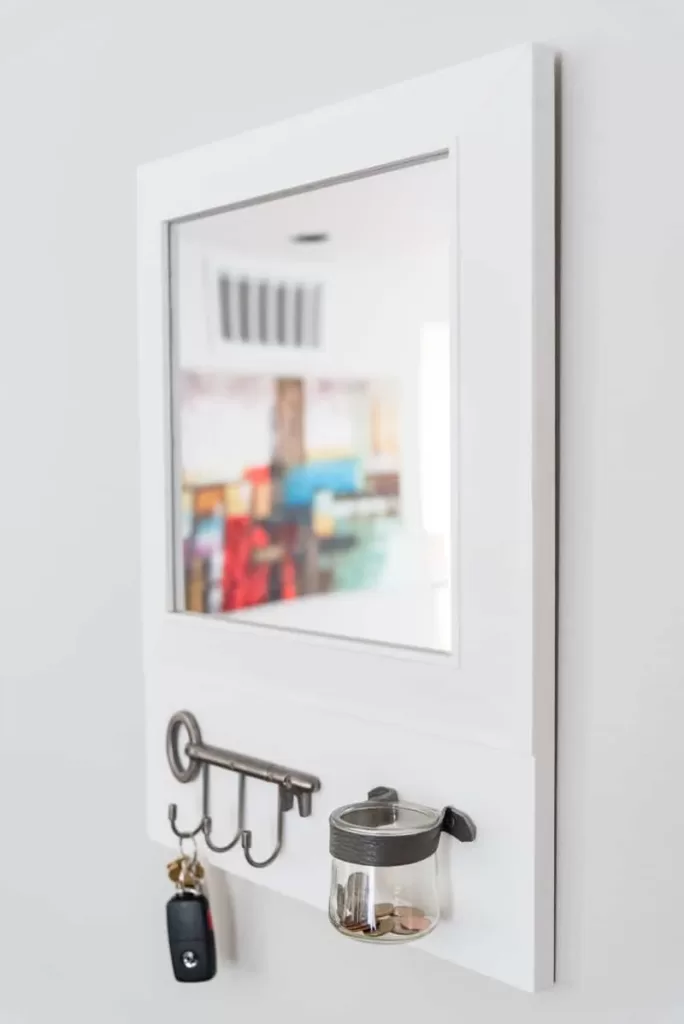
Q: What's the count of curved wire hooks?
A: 3